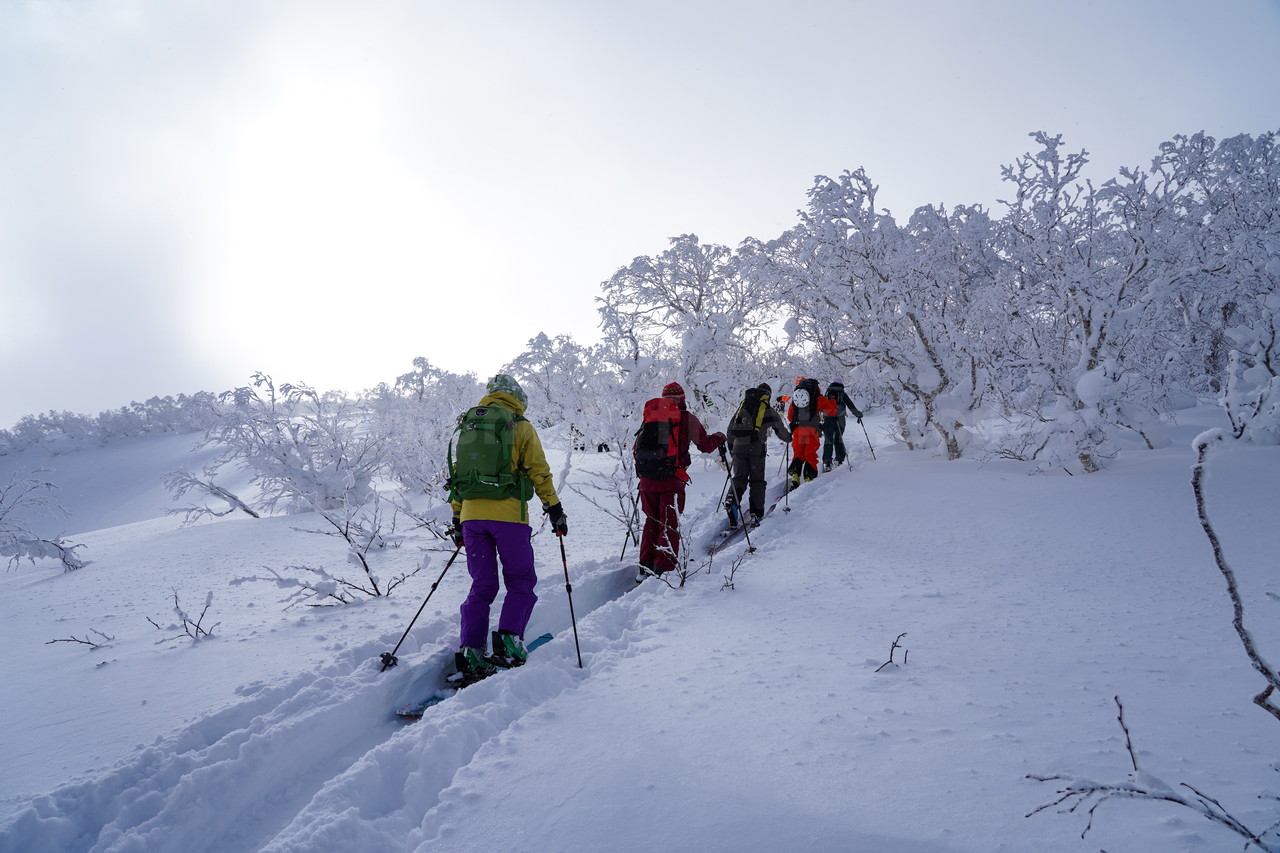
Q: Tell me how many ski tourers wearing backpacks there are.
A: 5